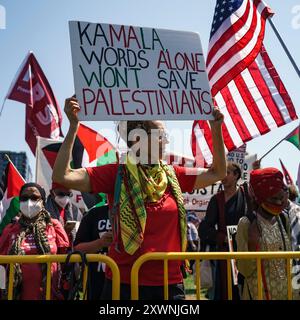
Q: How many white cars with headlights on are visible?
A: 0